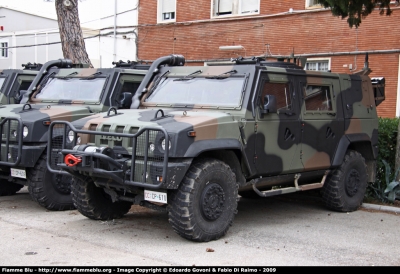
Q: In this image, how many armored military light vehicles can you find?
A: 3